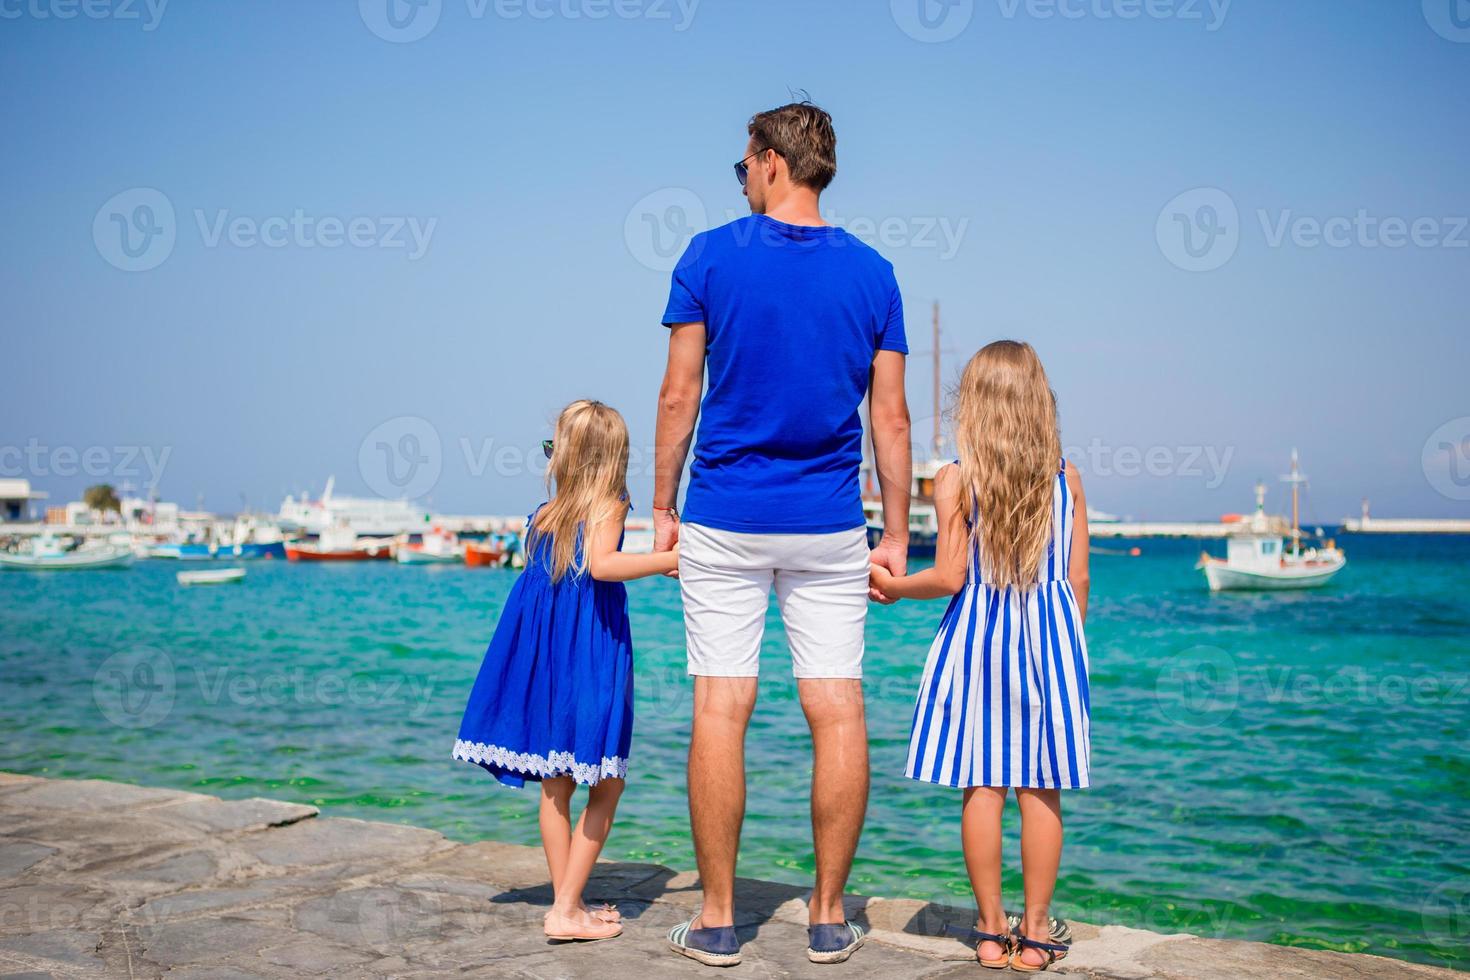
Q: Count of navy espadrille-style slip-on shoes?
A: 2